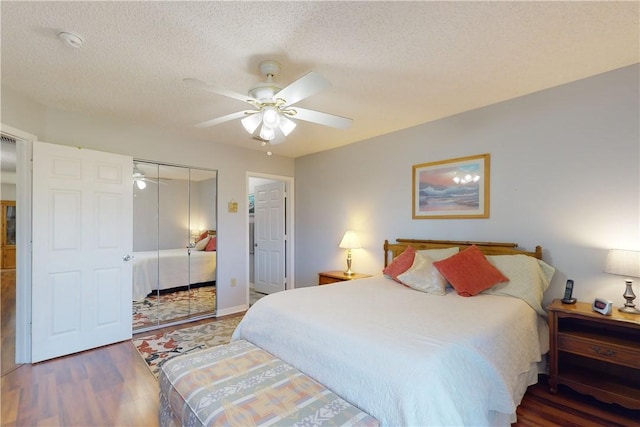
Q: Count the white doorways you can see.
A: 2